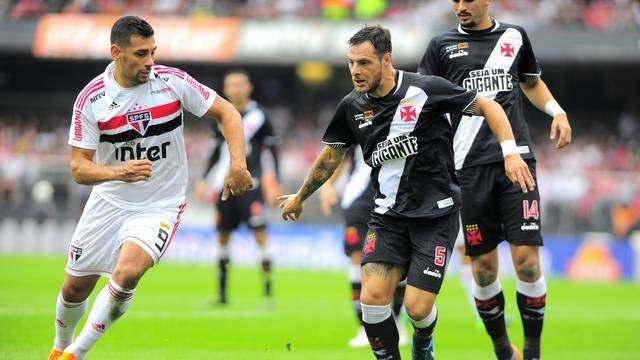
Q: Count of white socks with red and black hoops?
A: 2